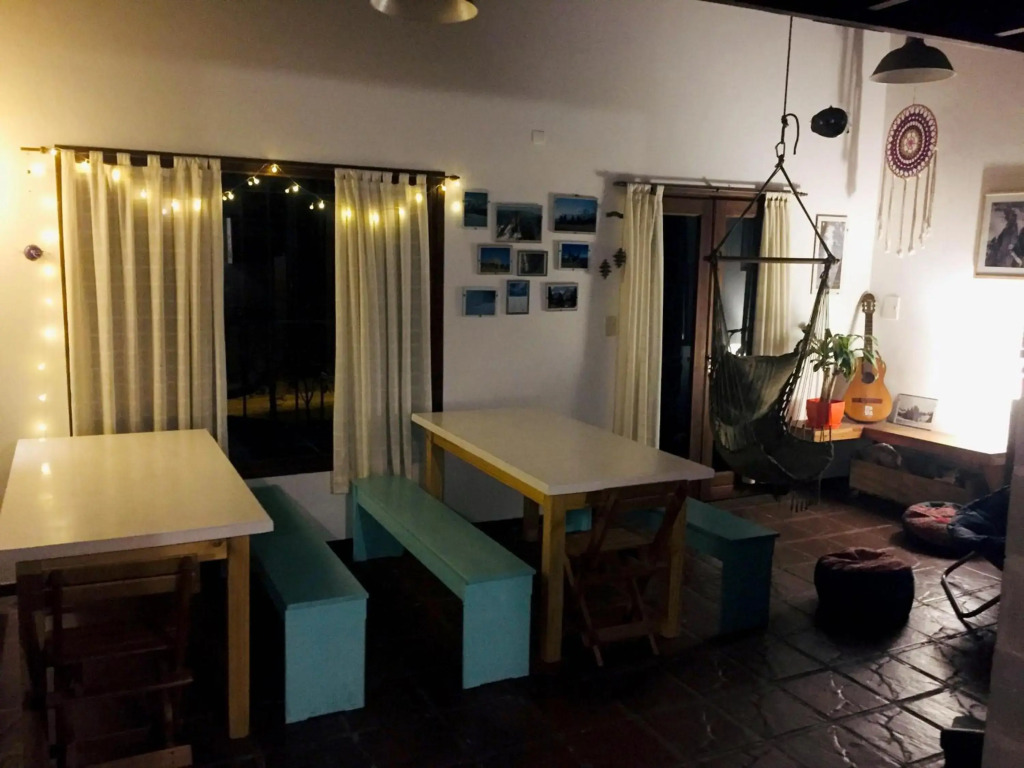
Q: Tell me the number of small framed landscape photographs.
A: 9